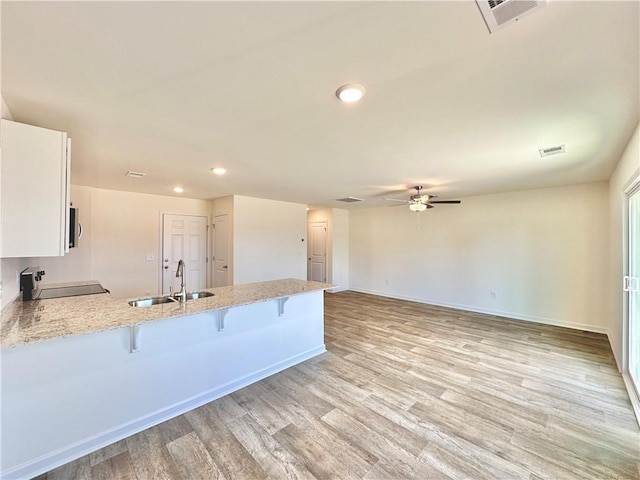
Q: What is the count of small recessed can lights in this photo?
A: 3